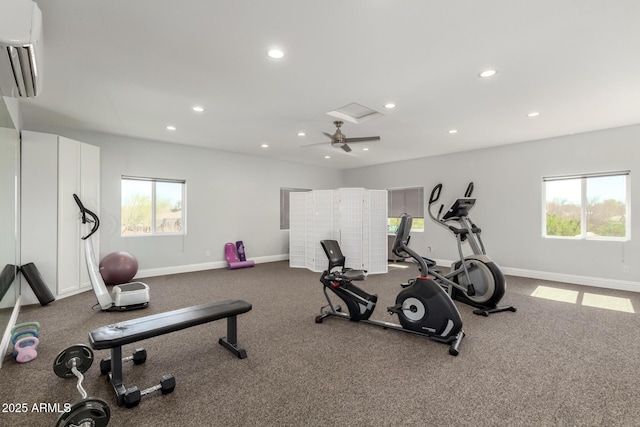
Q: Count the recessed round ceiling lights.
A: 11